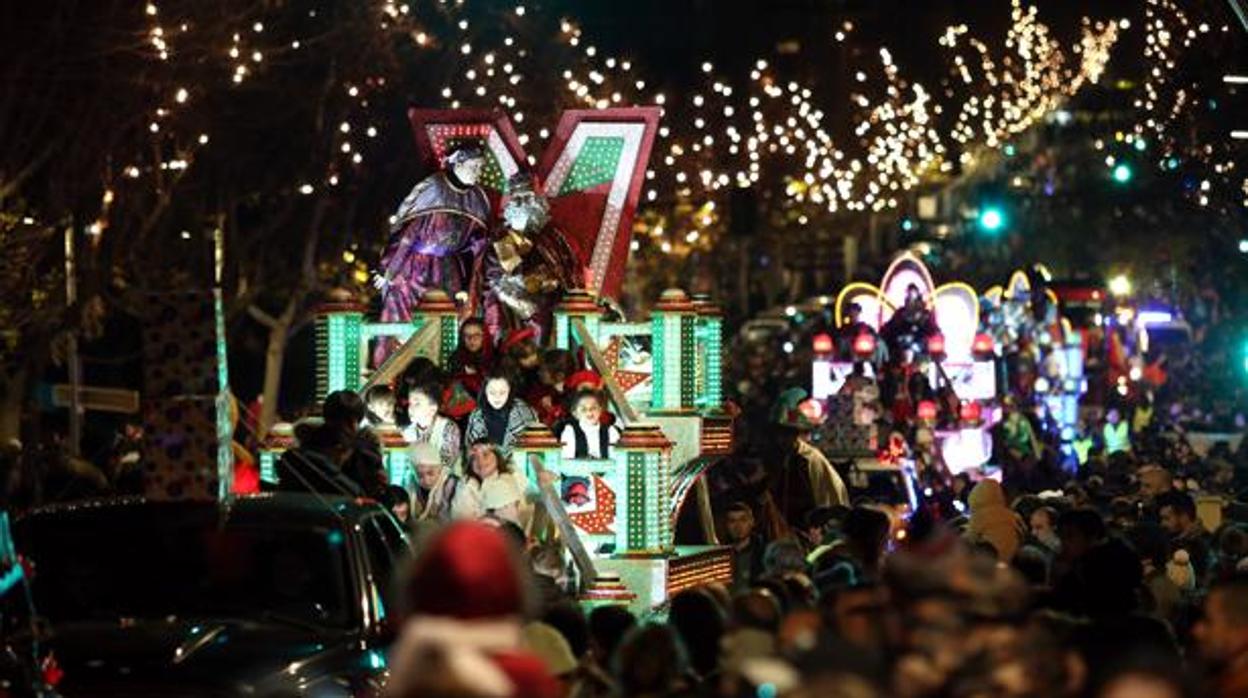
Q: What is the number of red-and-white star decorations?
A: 2